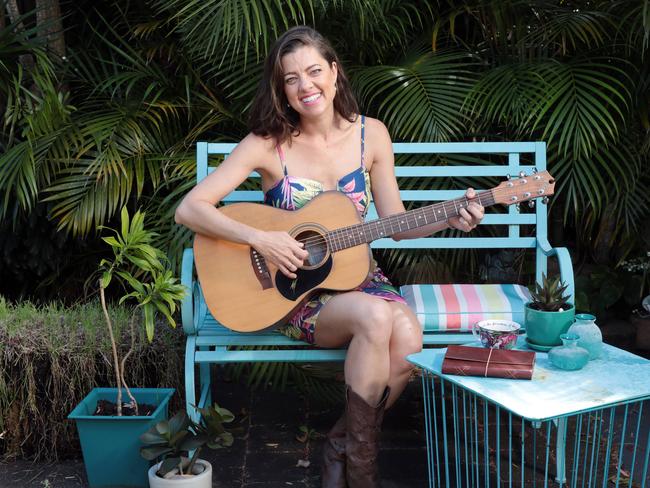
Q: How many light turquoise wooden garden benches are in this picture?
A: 1